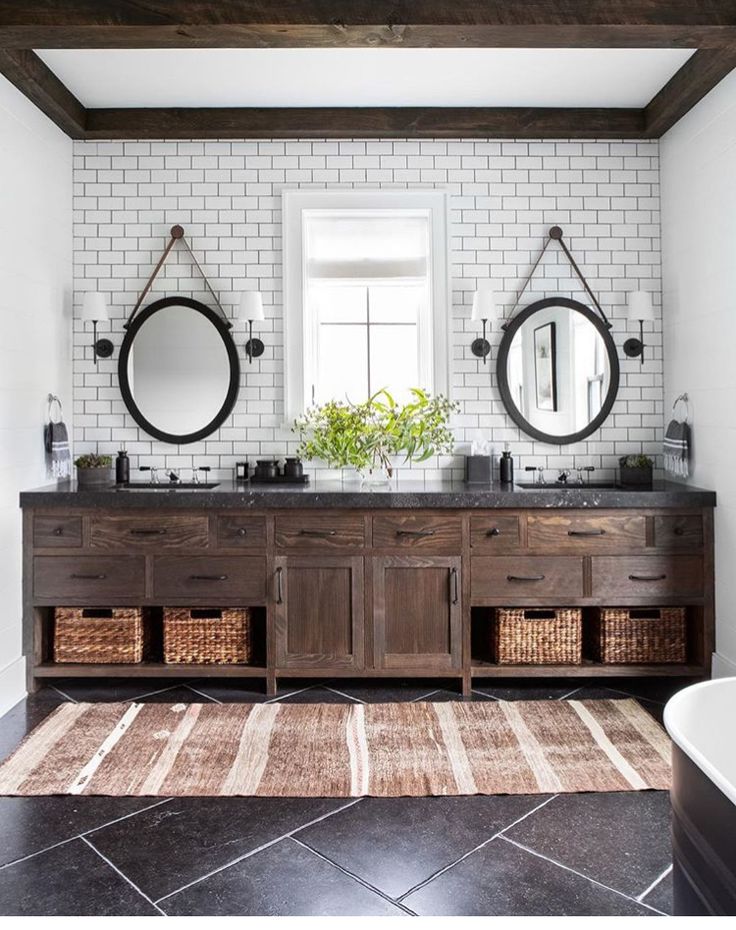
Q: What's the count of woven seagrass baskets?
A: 4